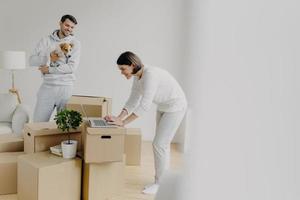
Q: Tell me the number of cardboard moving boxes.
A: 8